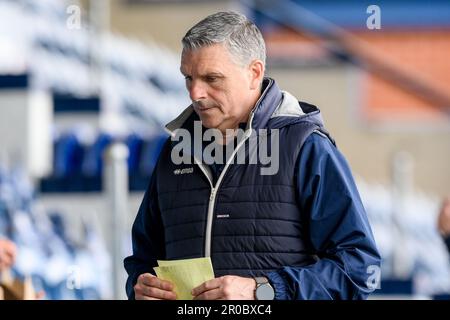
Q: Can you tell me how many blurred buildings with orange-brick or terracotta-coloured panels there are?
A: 1